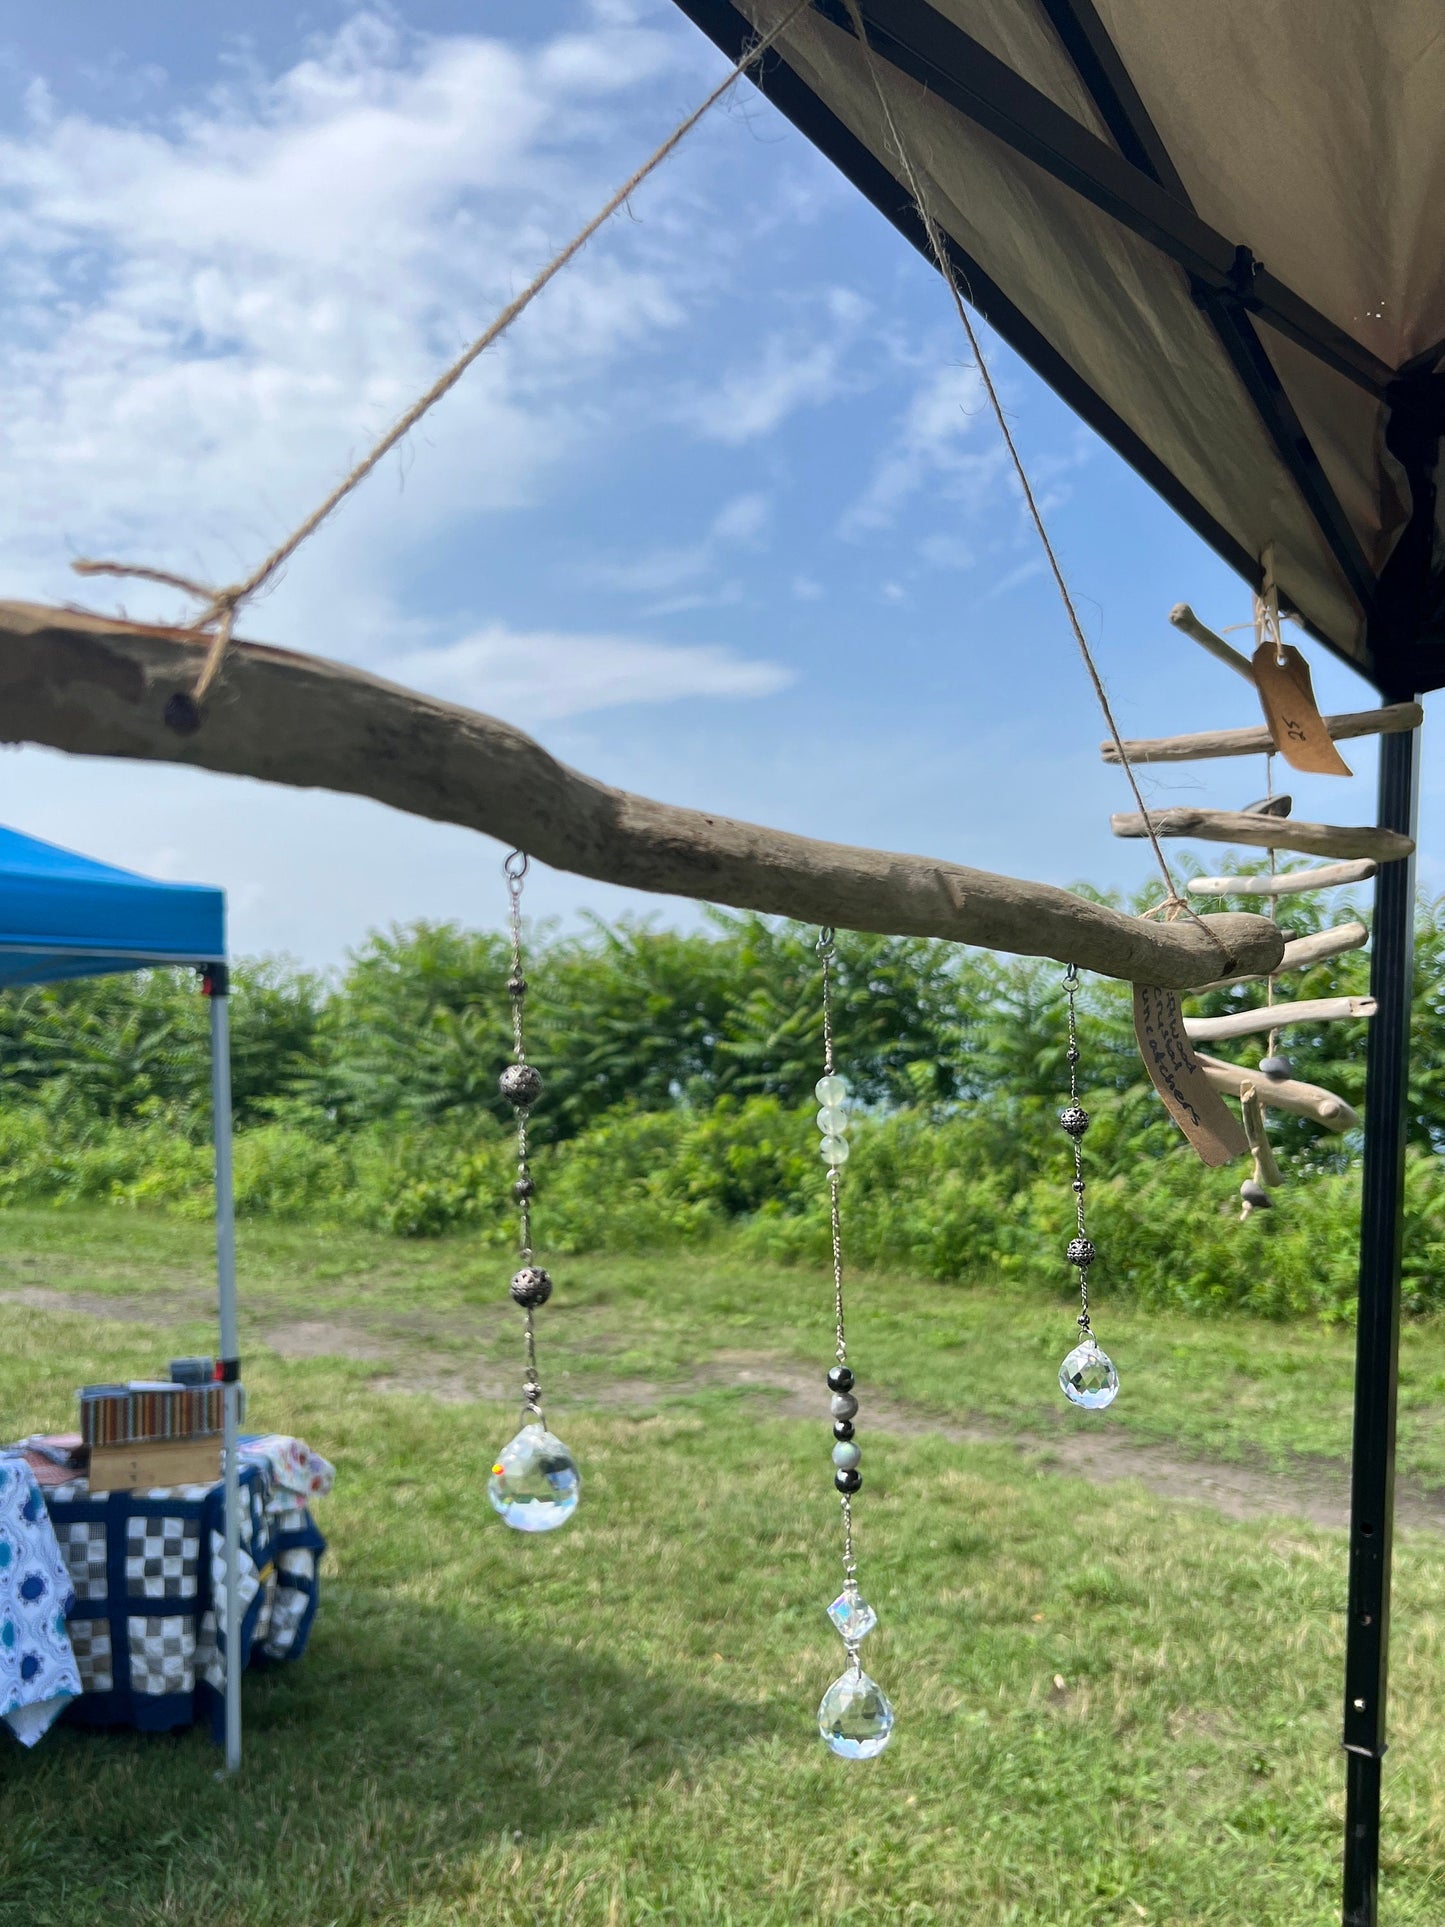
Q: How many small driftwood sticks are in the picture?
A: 8